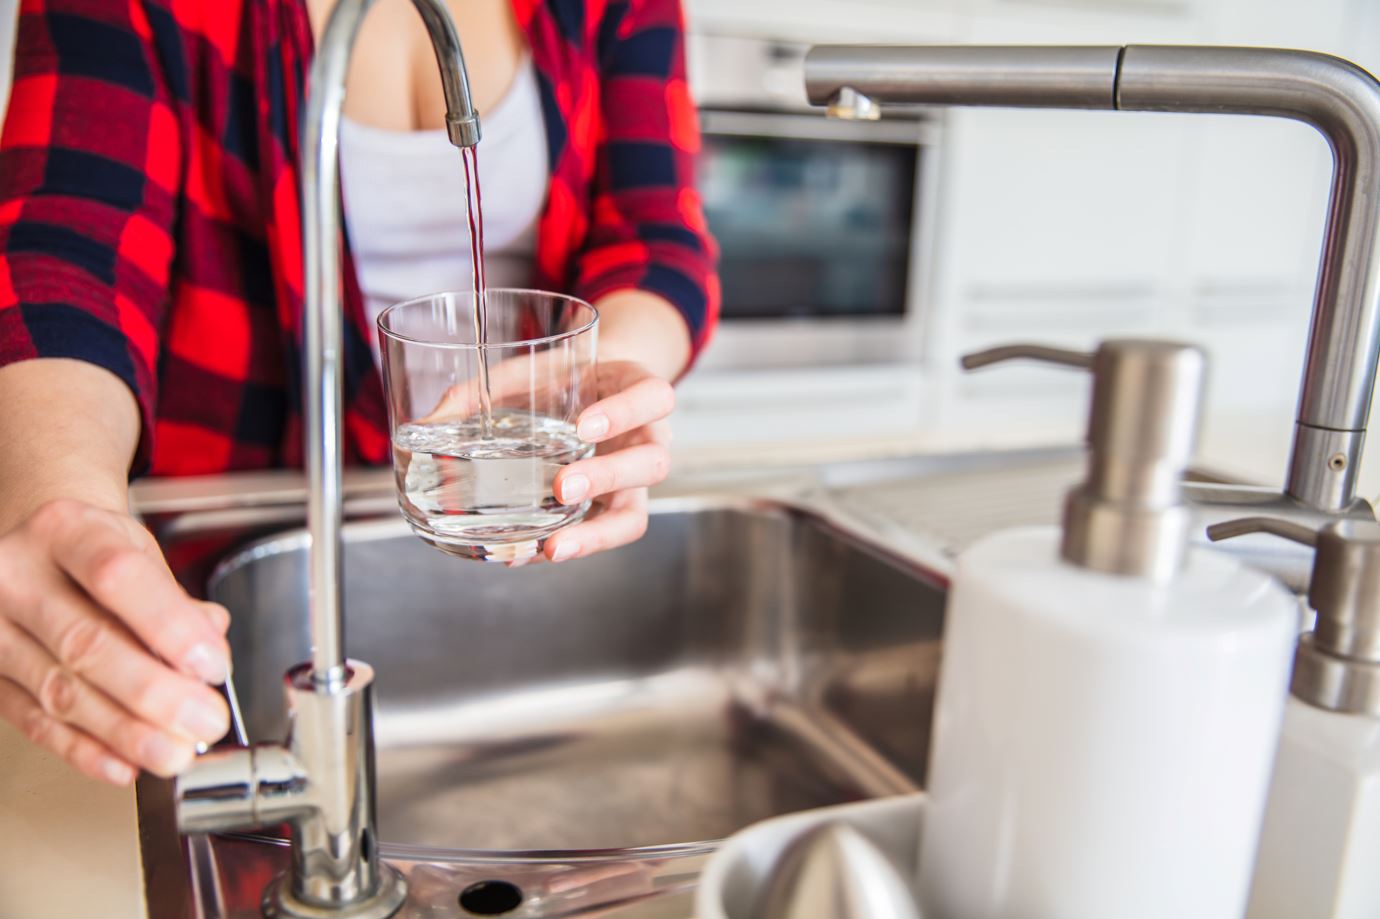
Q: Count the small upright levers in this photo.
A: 1